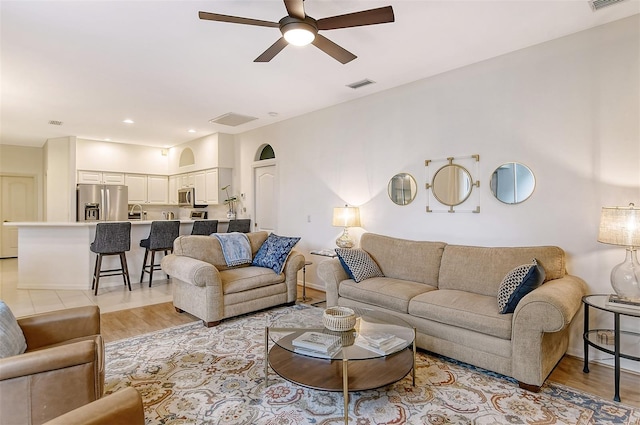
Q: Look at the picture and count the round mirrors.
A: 3